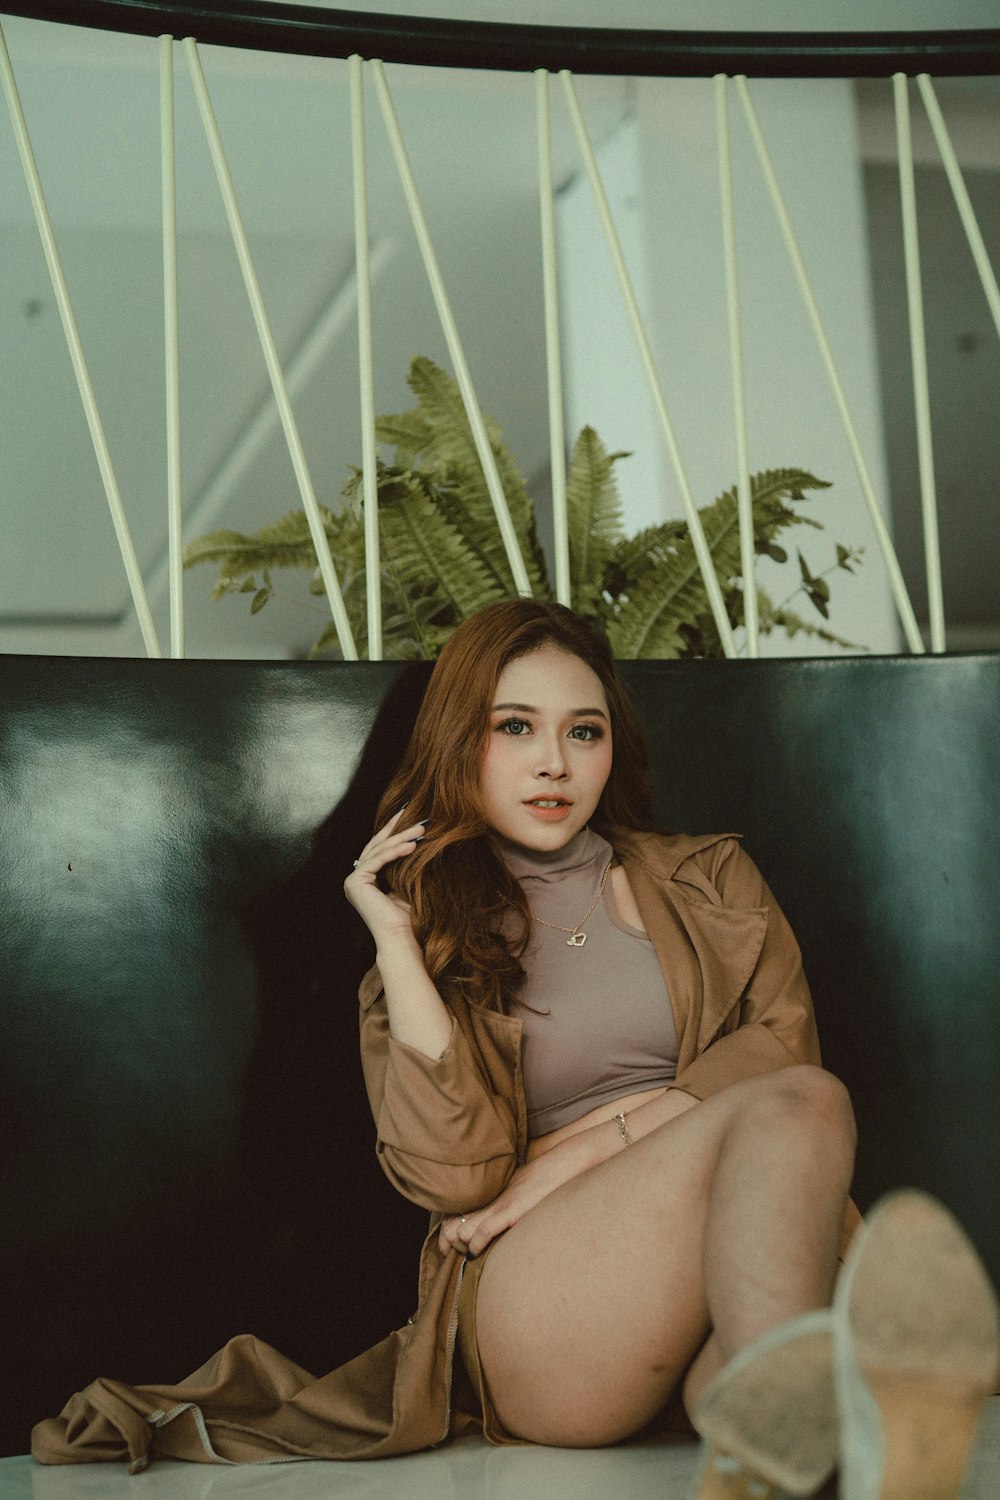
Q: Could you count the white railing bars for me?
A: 11